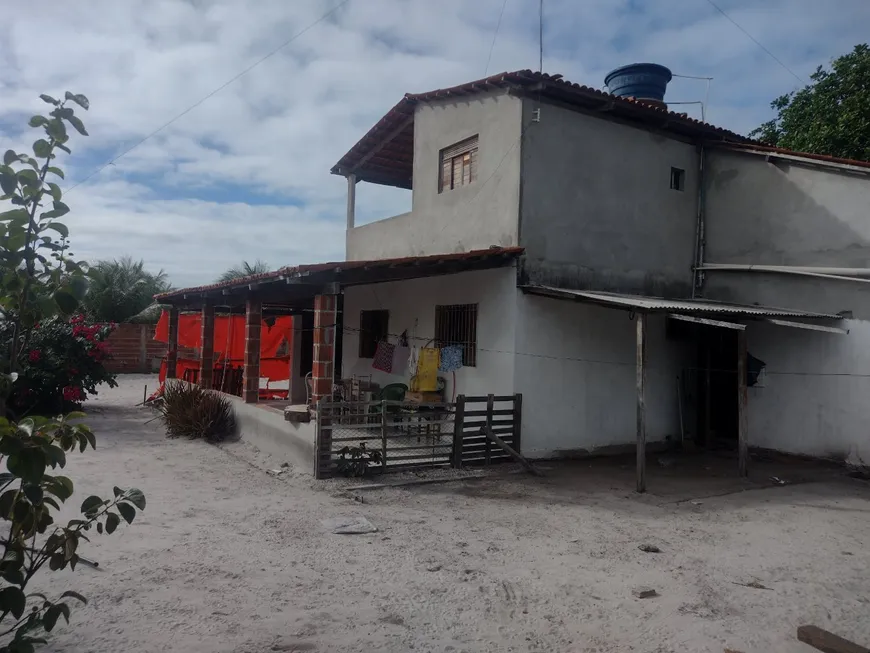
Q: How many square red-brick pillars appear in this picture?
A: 4